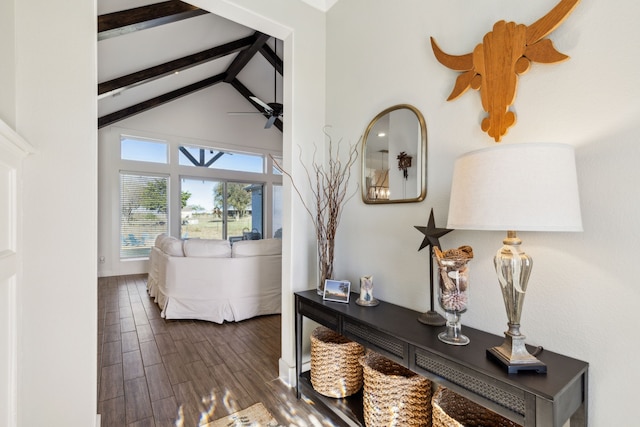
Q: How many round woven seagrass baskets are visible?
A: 3